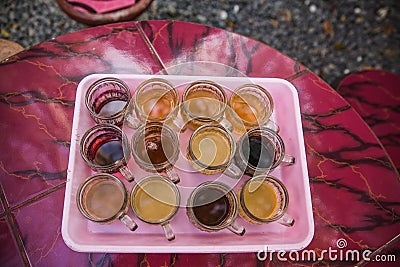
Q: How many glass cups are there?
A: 12